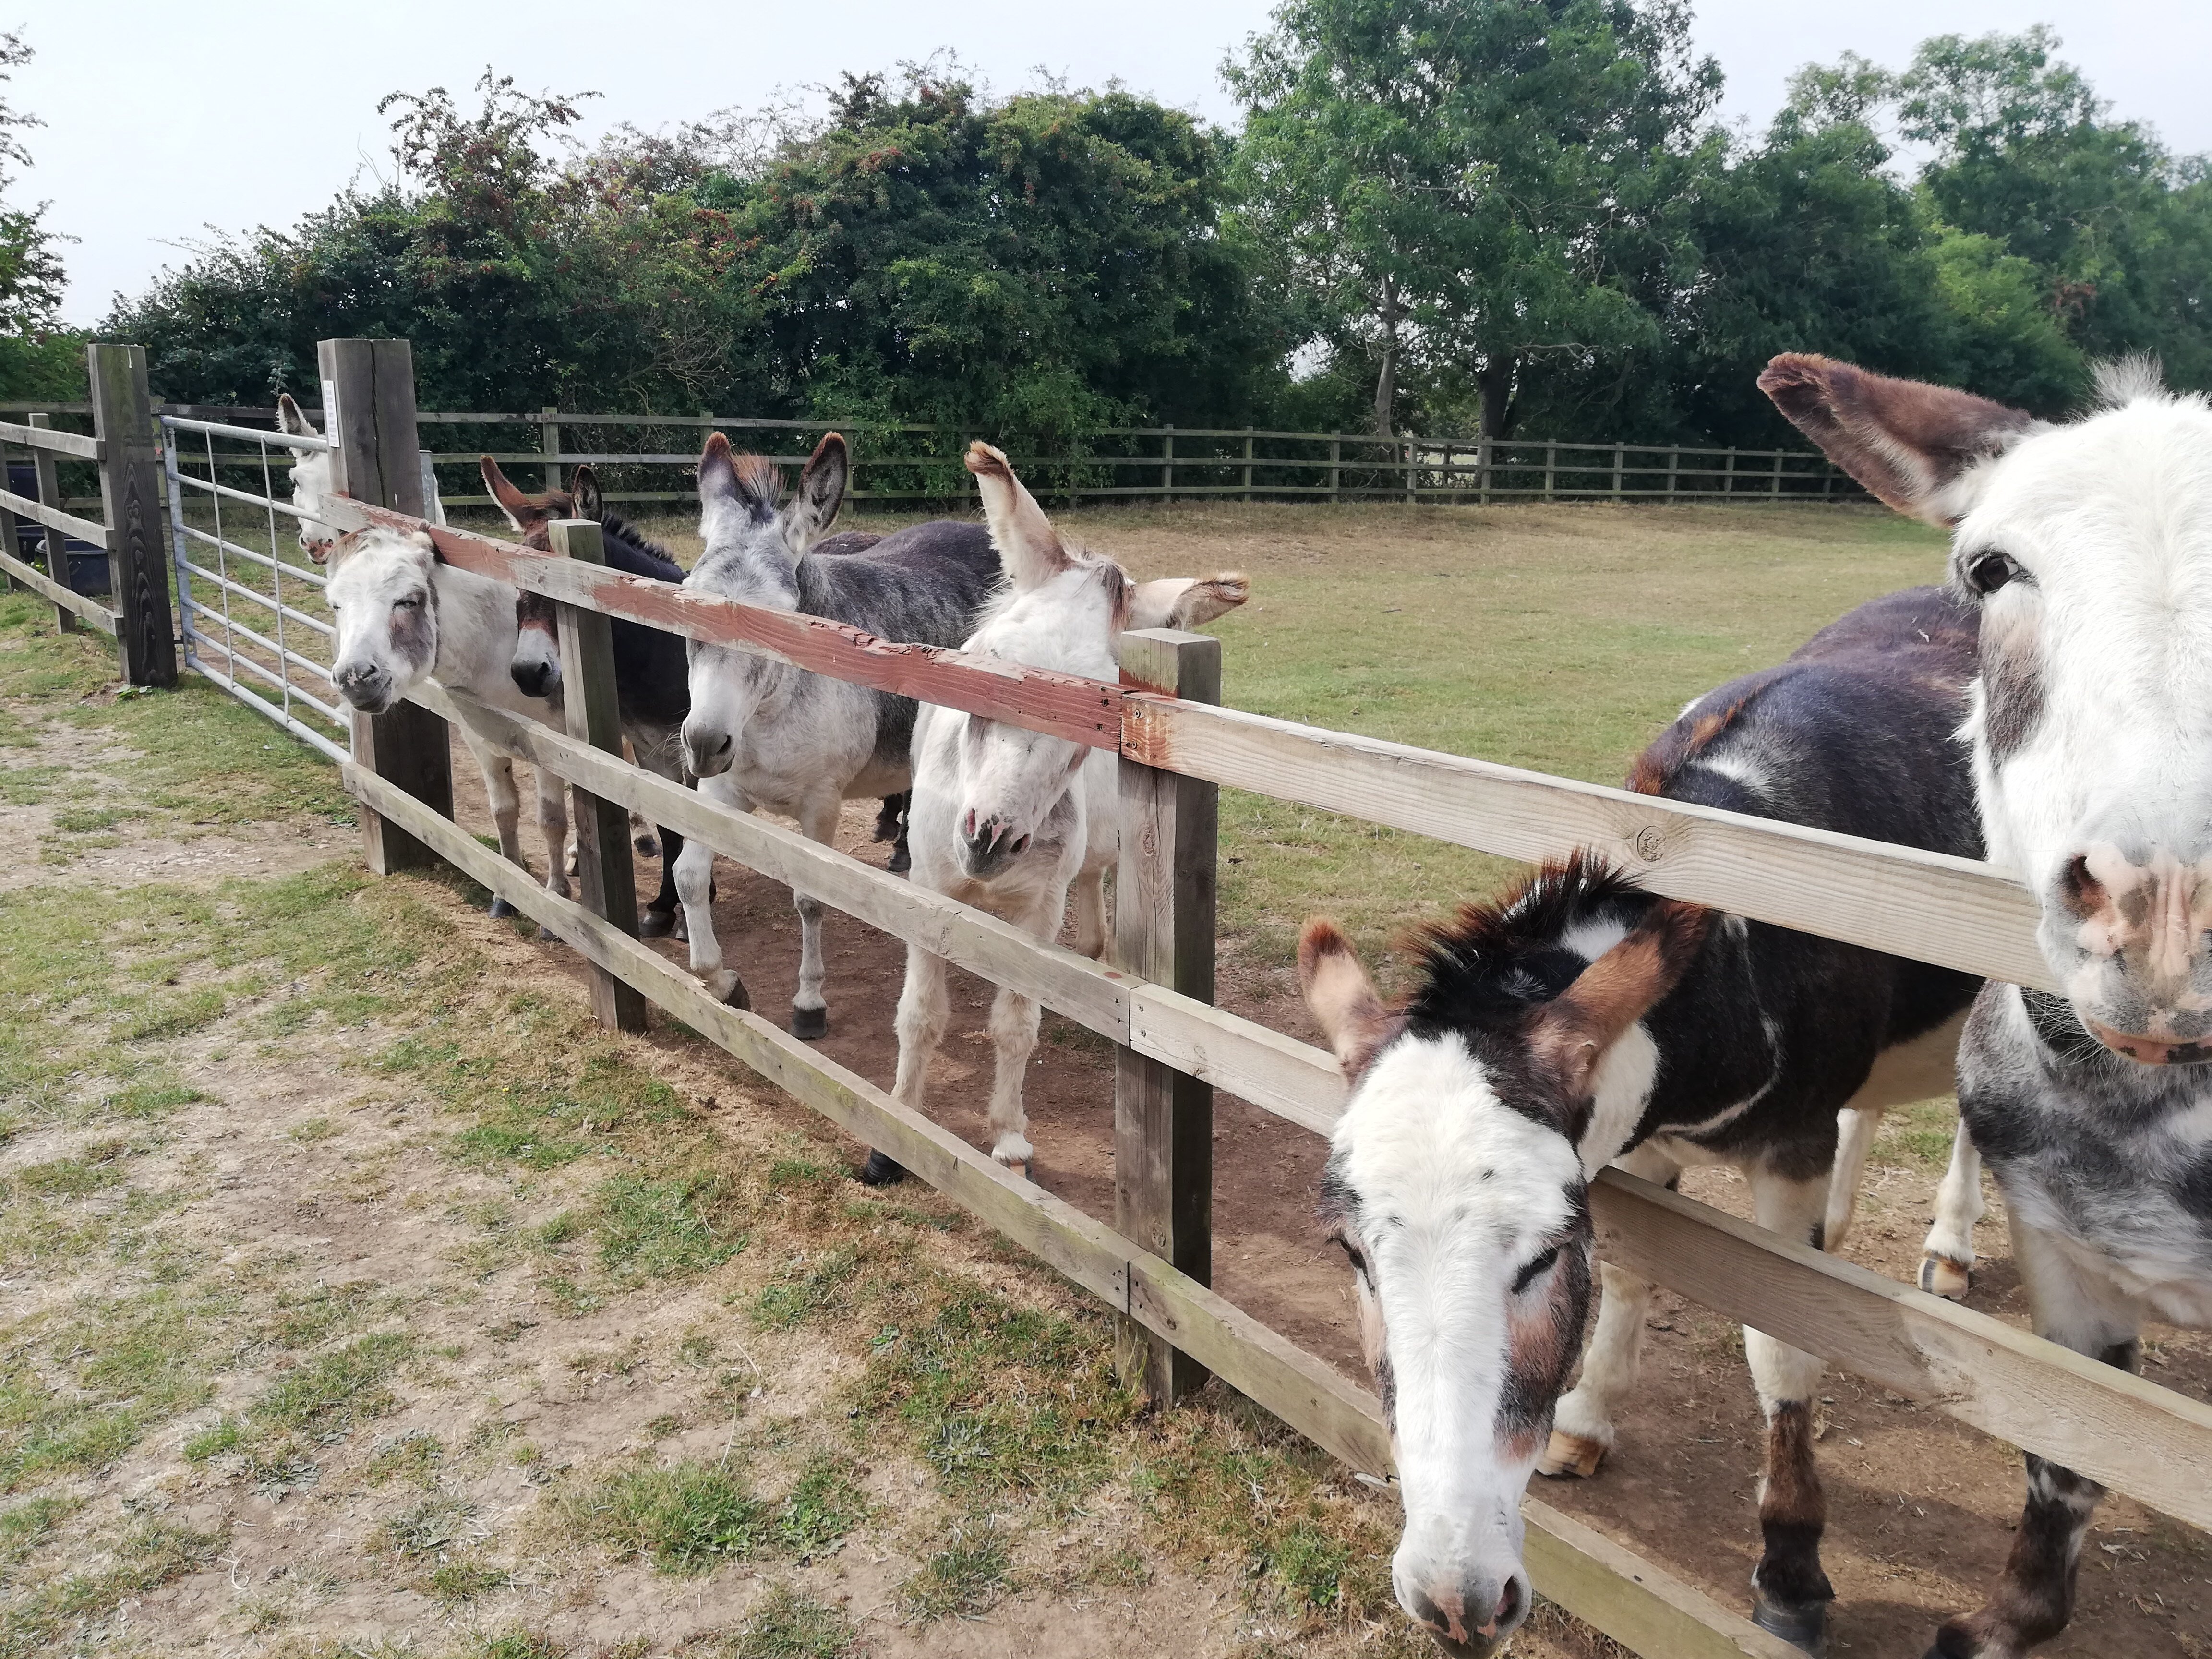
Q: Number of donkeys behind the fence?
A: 7